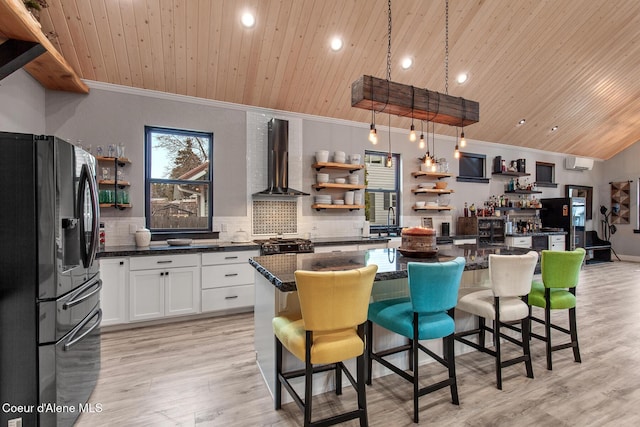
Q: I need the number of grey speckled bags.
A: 0